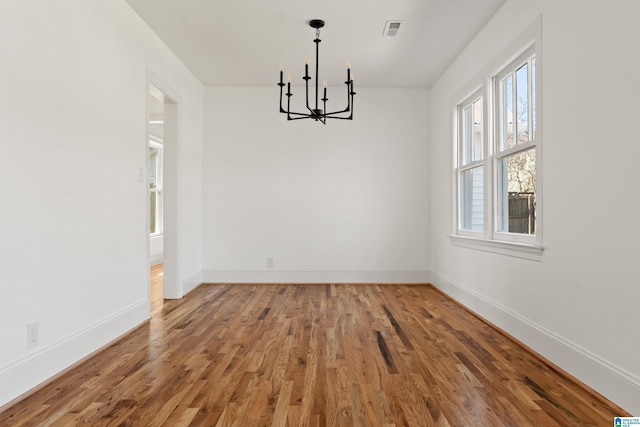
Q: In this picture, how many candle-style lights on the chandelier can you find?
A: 6